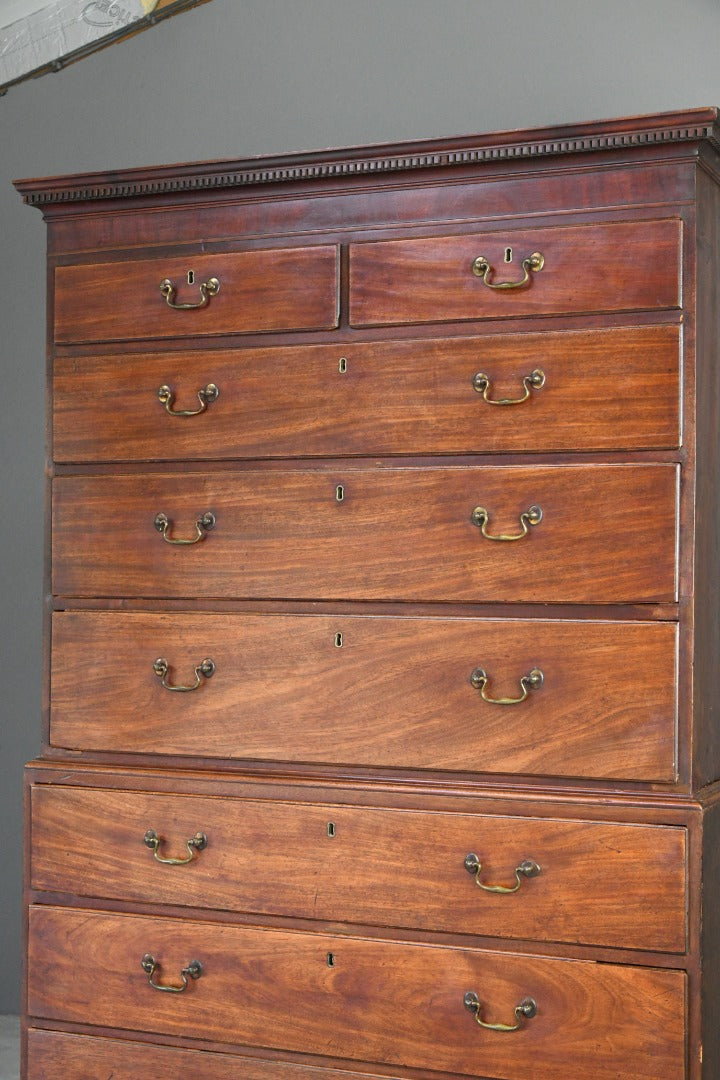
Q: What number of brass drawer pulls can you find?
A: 12